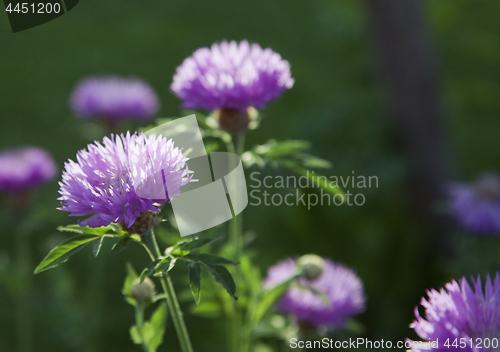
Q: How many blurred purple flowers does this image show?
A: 4